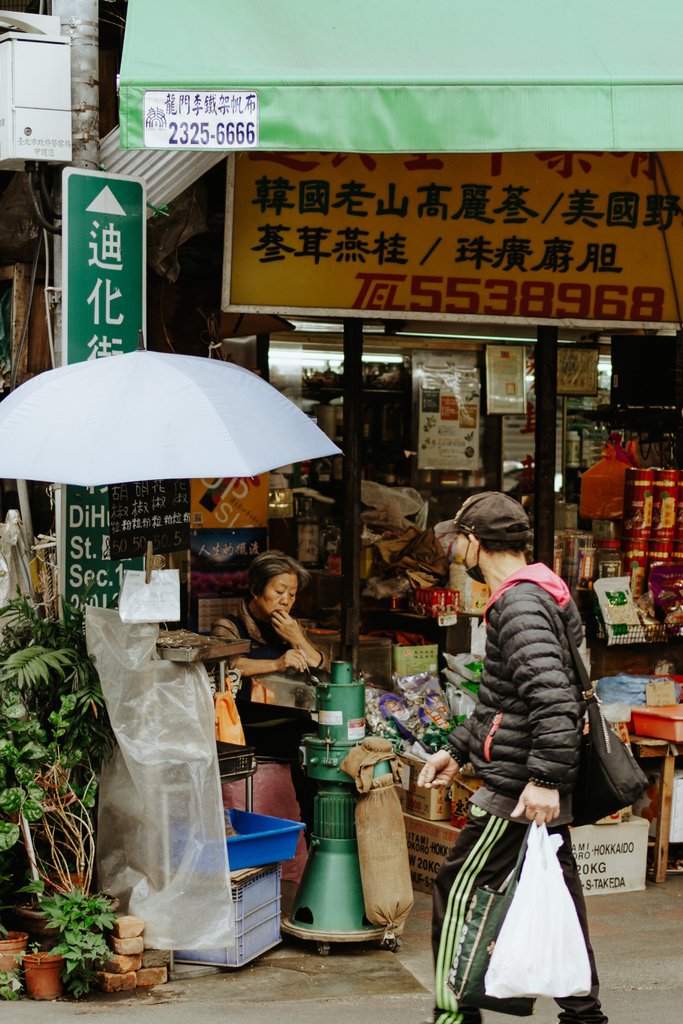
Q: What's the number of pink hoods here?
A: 1